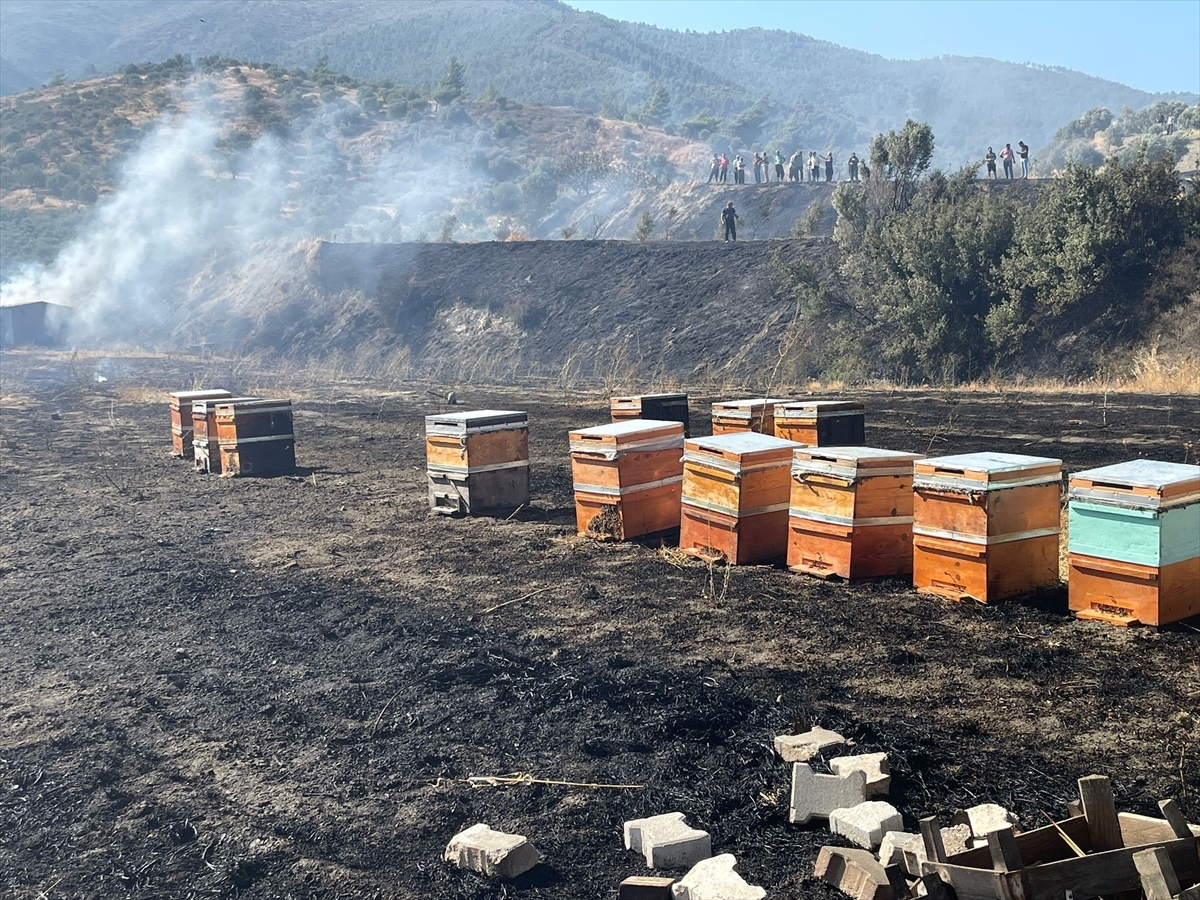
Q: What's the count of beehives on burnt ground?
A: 12